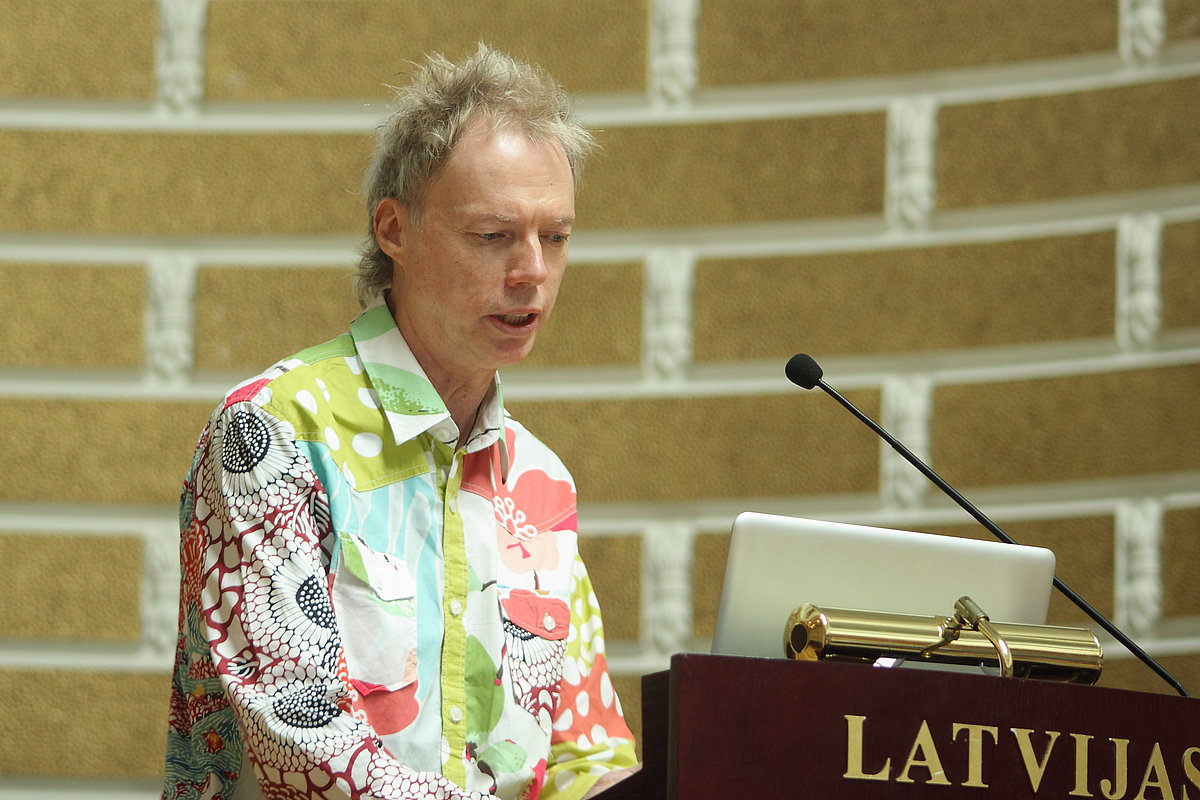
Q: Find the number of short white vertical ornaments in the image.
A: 11